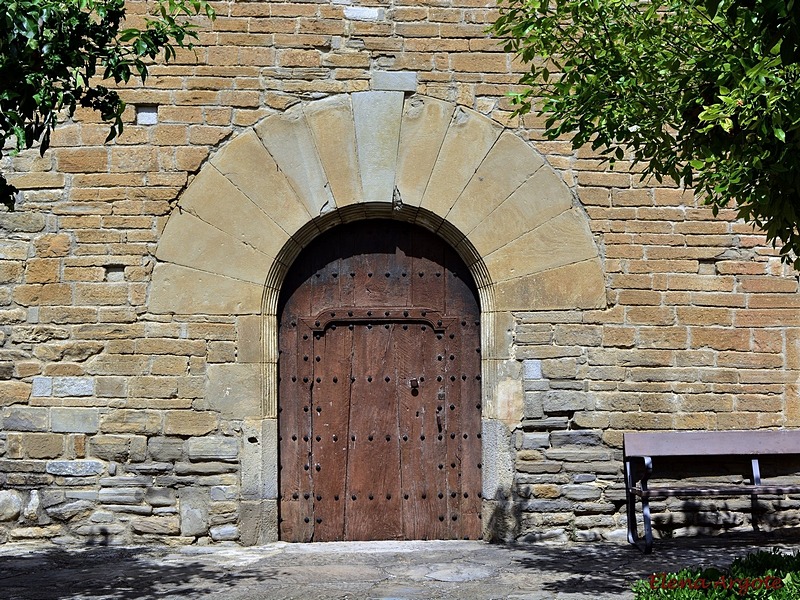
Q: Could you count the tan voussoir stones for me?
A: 12